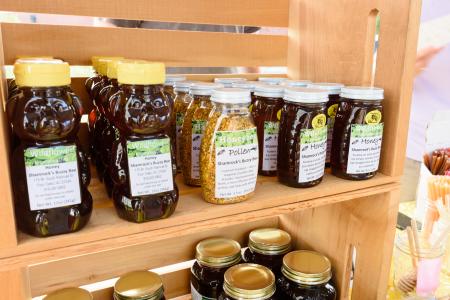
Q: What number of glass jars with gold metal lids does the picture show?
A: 6